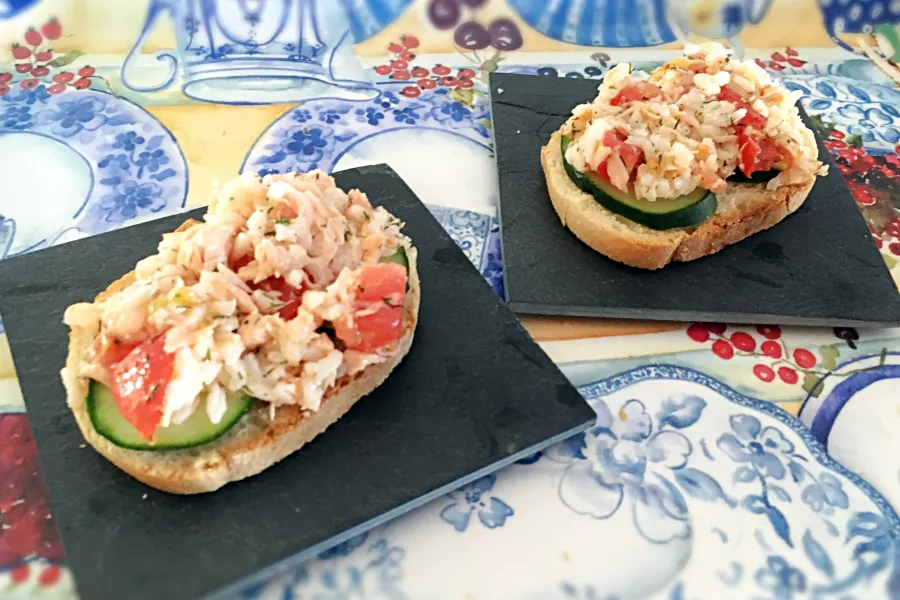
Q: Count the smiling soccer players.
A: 0